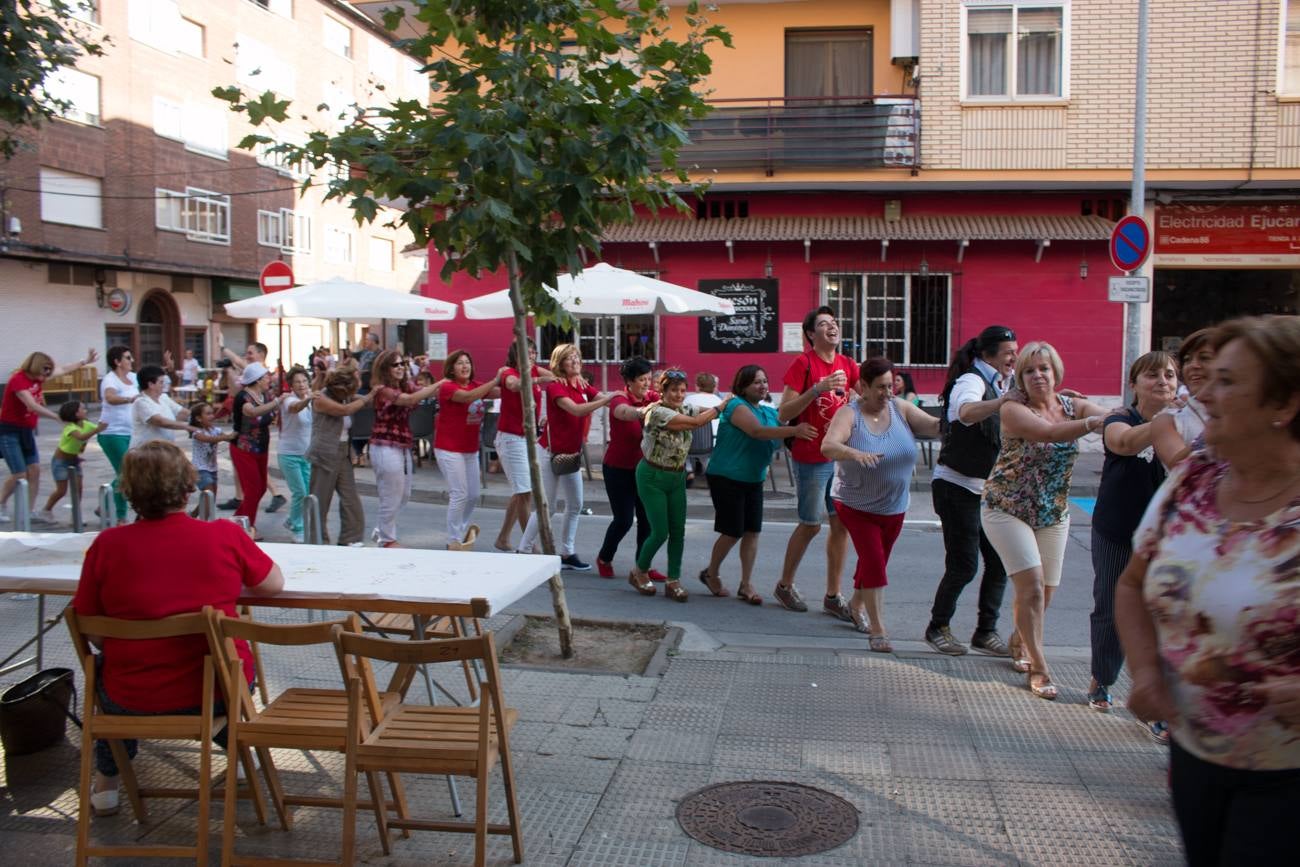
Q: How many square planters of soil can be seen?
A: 1